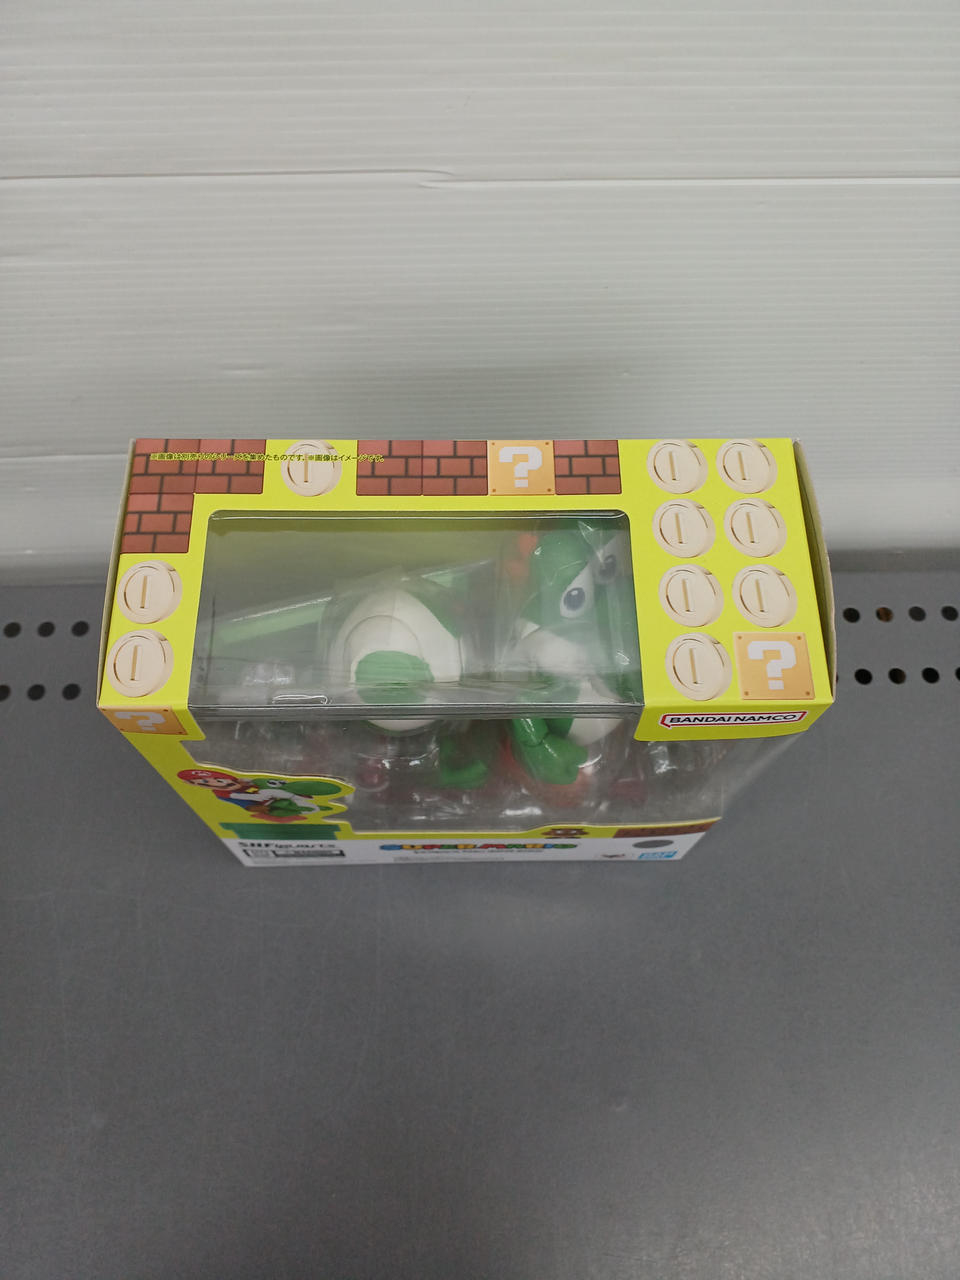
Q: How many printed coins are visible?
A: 10